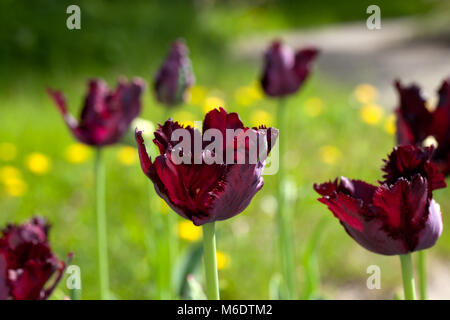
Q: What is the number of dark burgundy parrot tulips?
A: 7